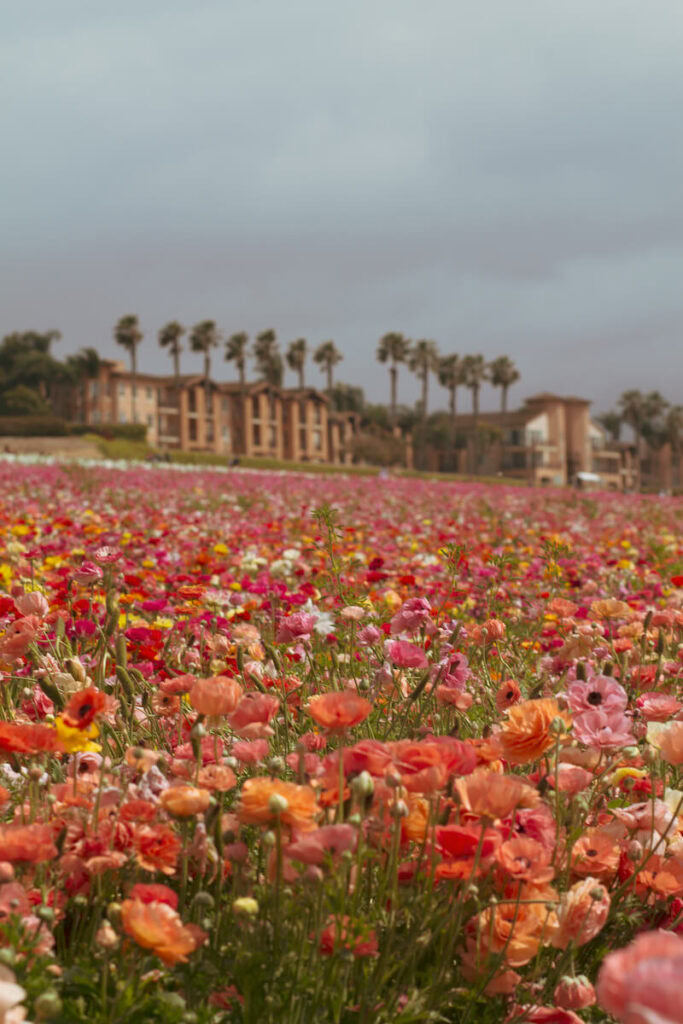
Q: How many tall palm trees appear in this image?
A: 12